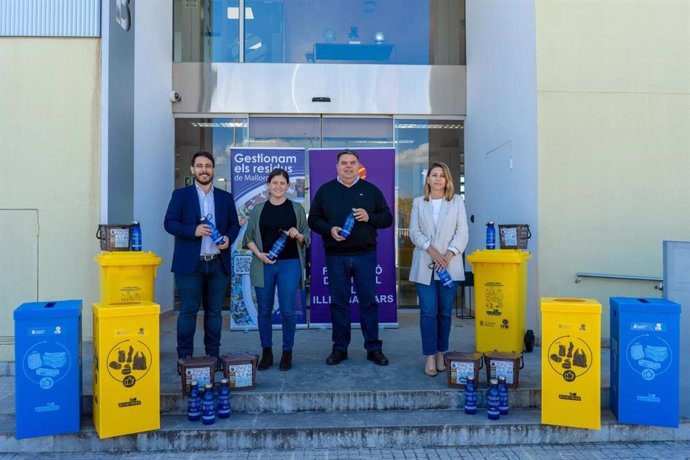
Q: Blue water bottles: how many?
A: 12